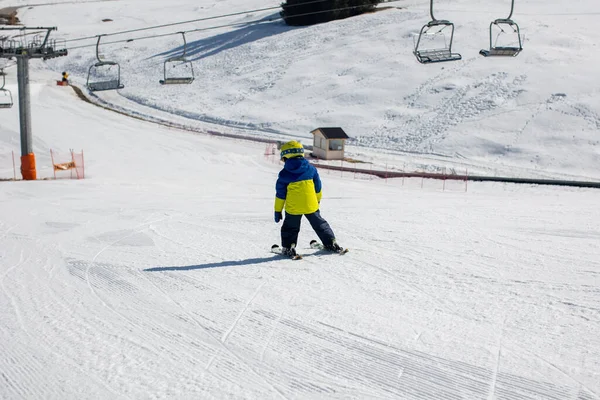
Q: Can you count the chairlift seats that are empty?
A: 5